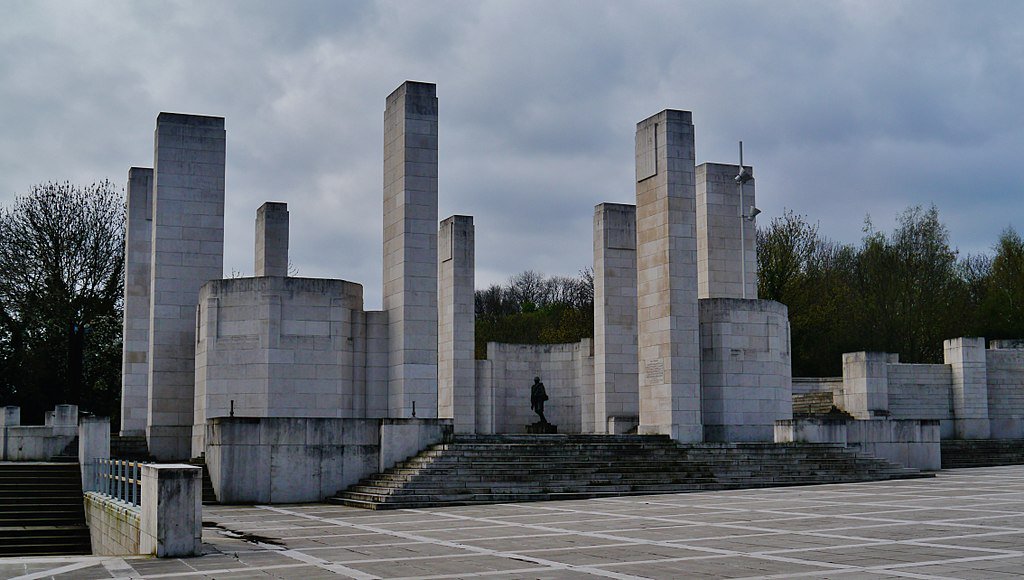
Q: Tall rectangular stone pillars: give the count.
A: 8